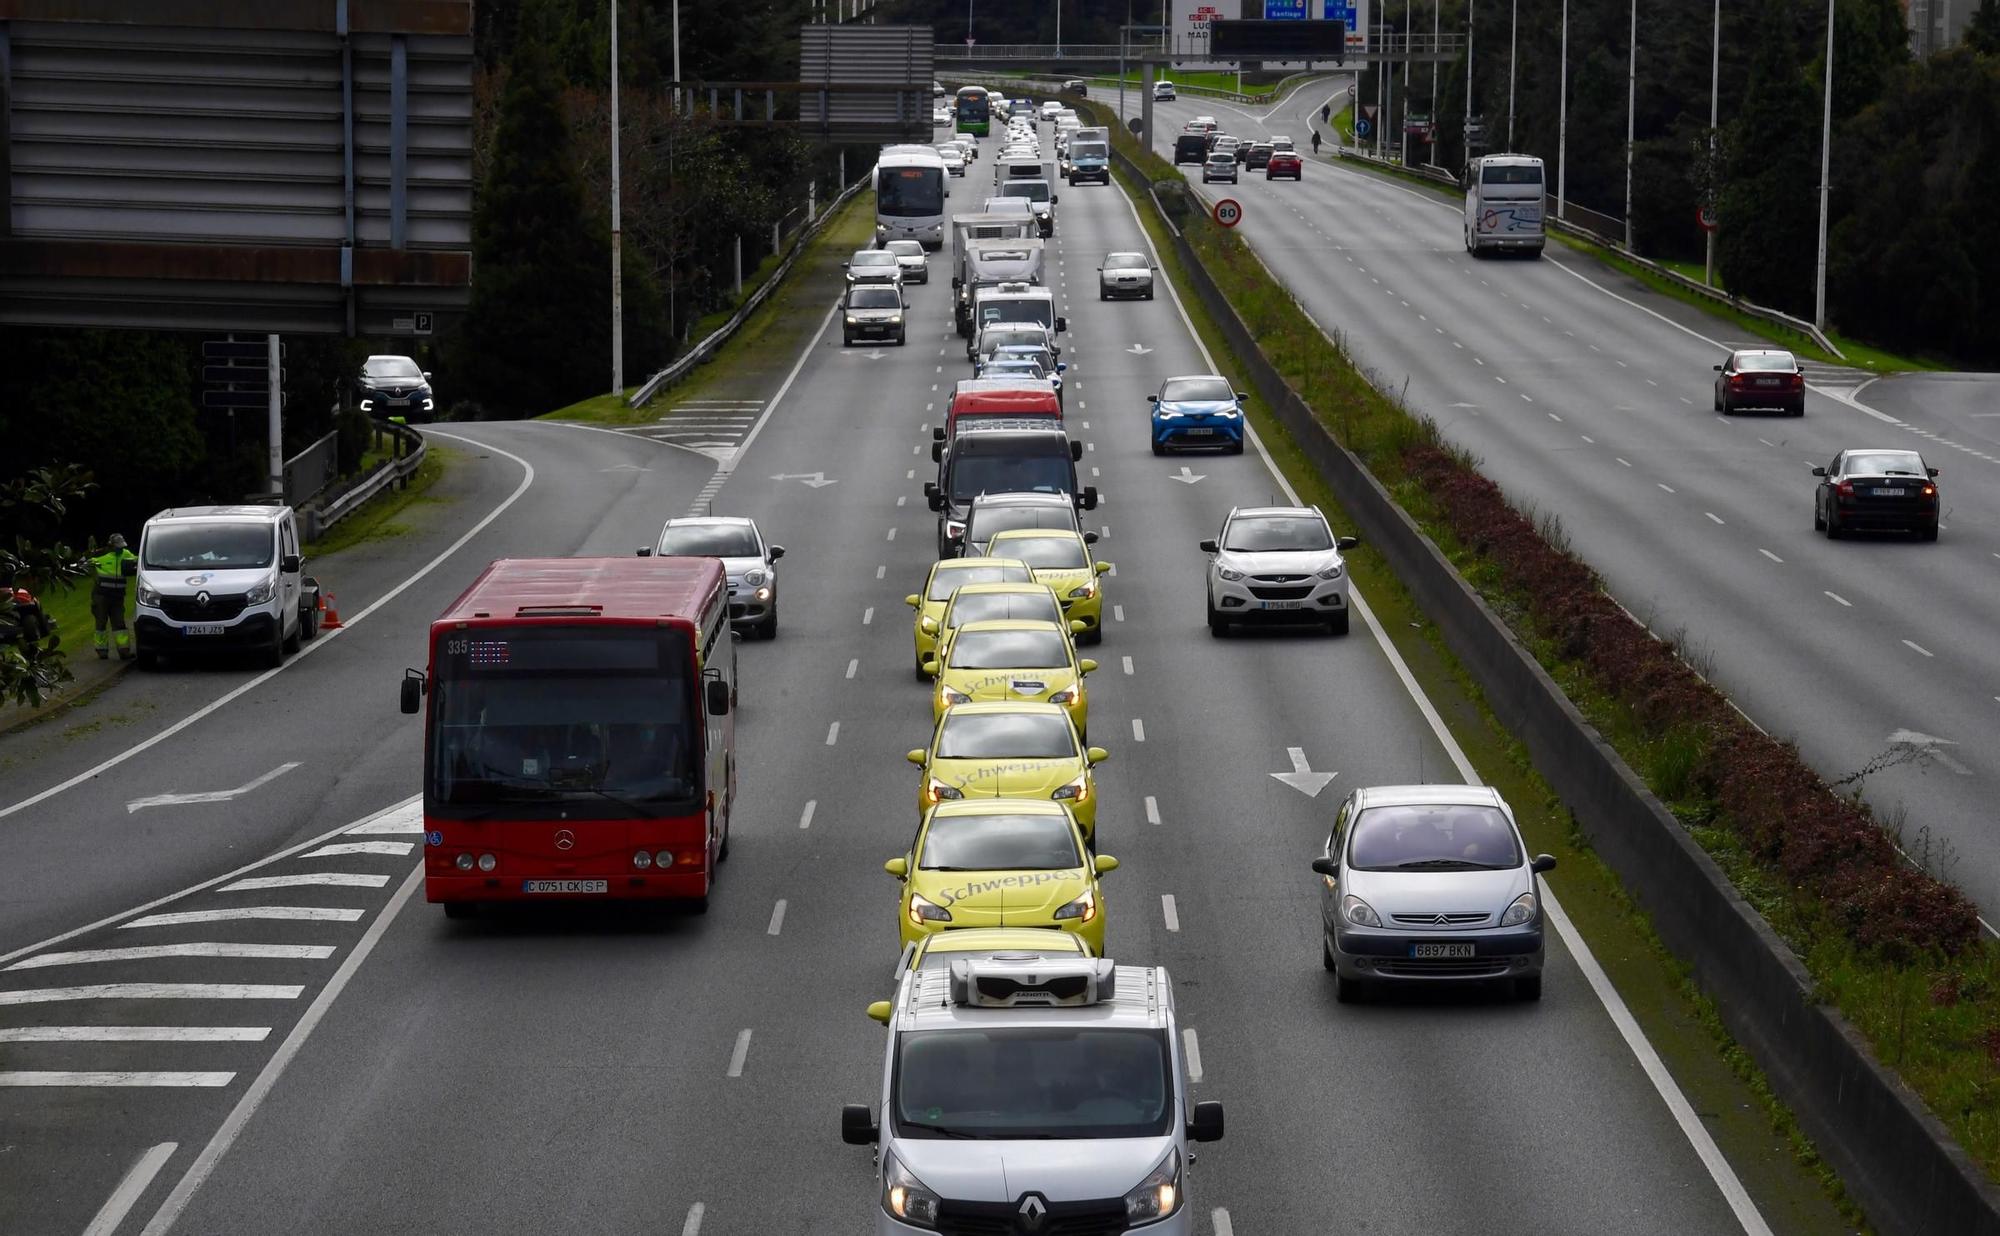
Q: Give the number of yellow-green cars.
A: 7